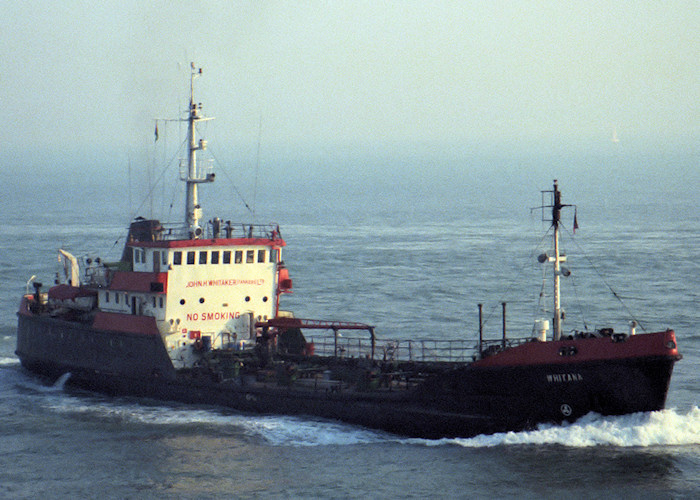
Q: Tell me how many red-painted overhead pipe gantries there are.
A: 1